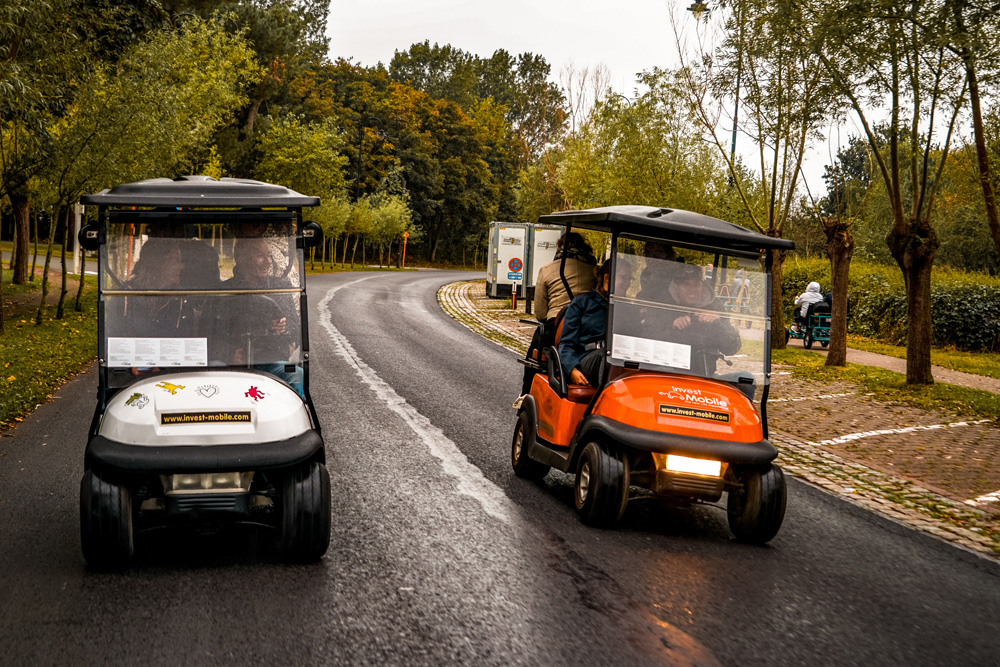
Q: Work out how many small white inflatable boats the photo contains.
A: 0